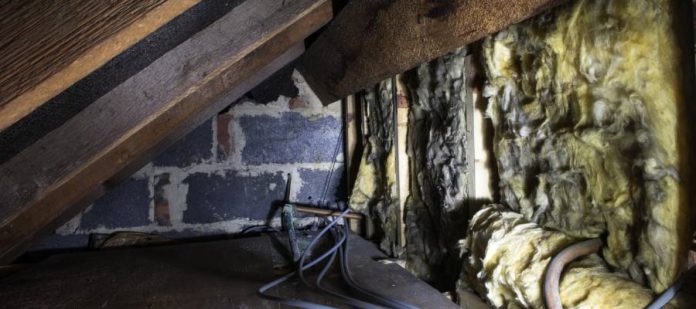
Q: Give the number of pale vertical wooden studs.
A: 3